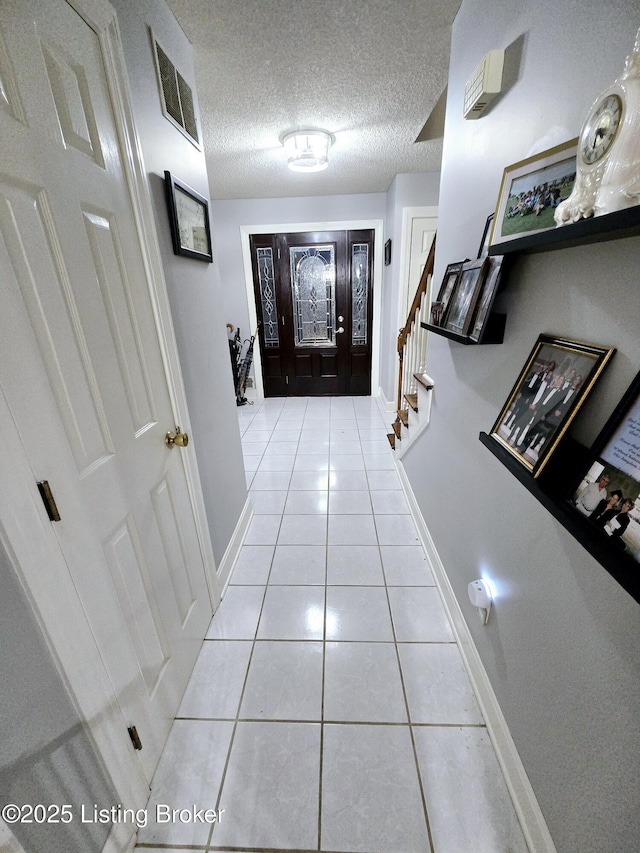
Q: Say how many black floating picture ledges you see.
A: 3